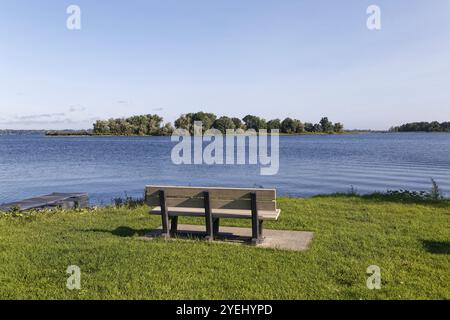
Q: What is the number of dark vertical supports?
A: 3